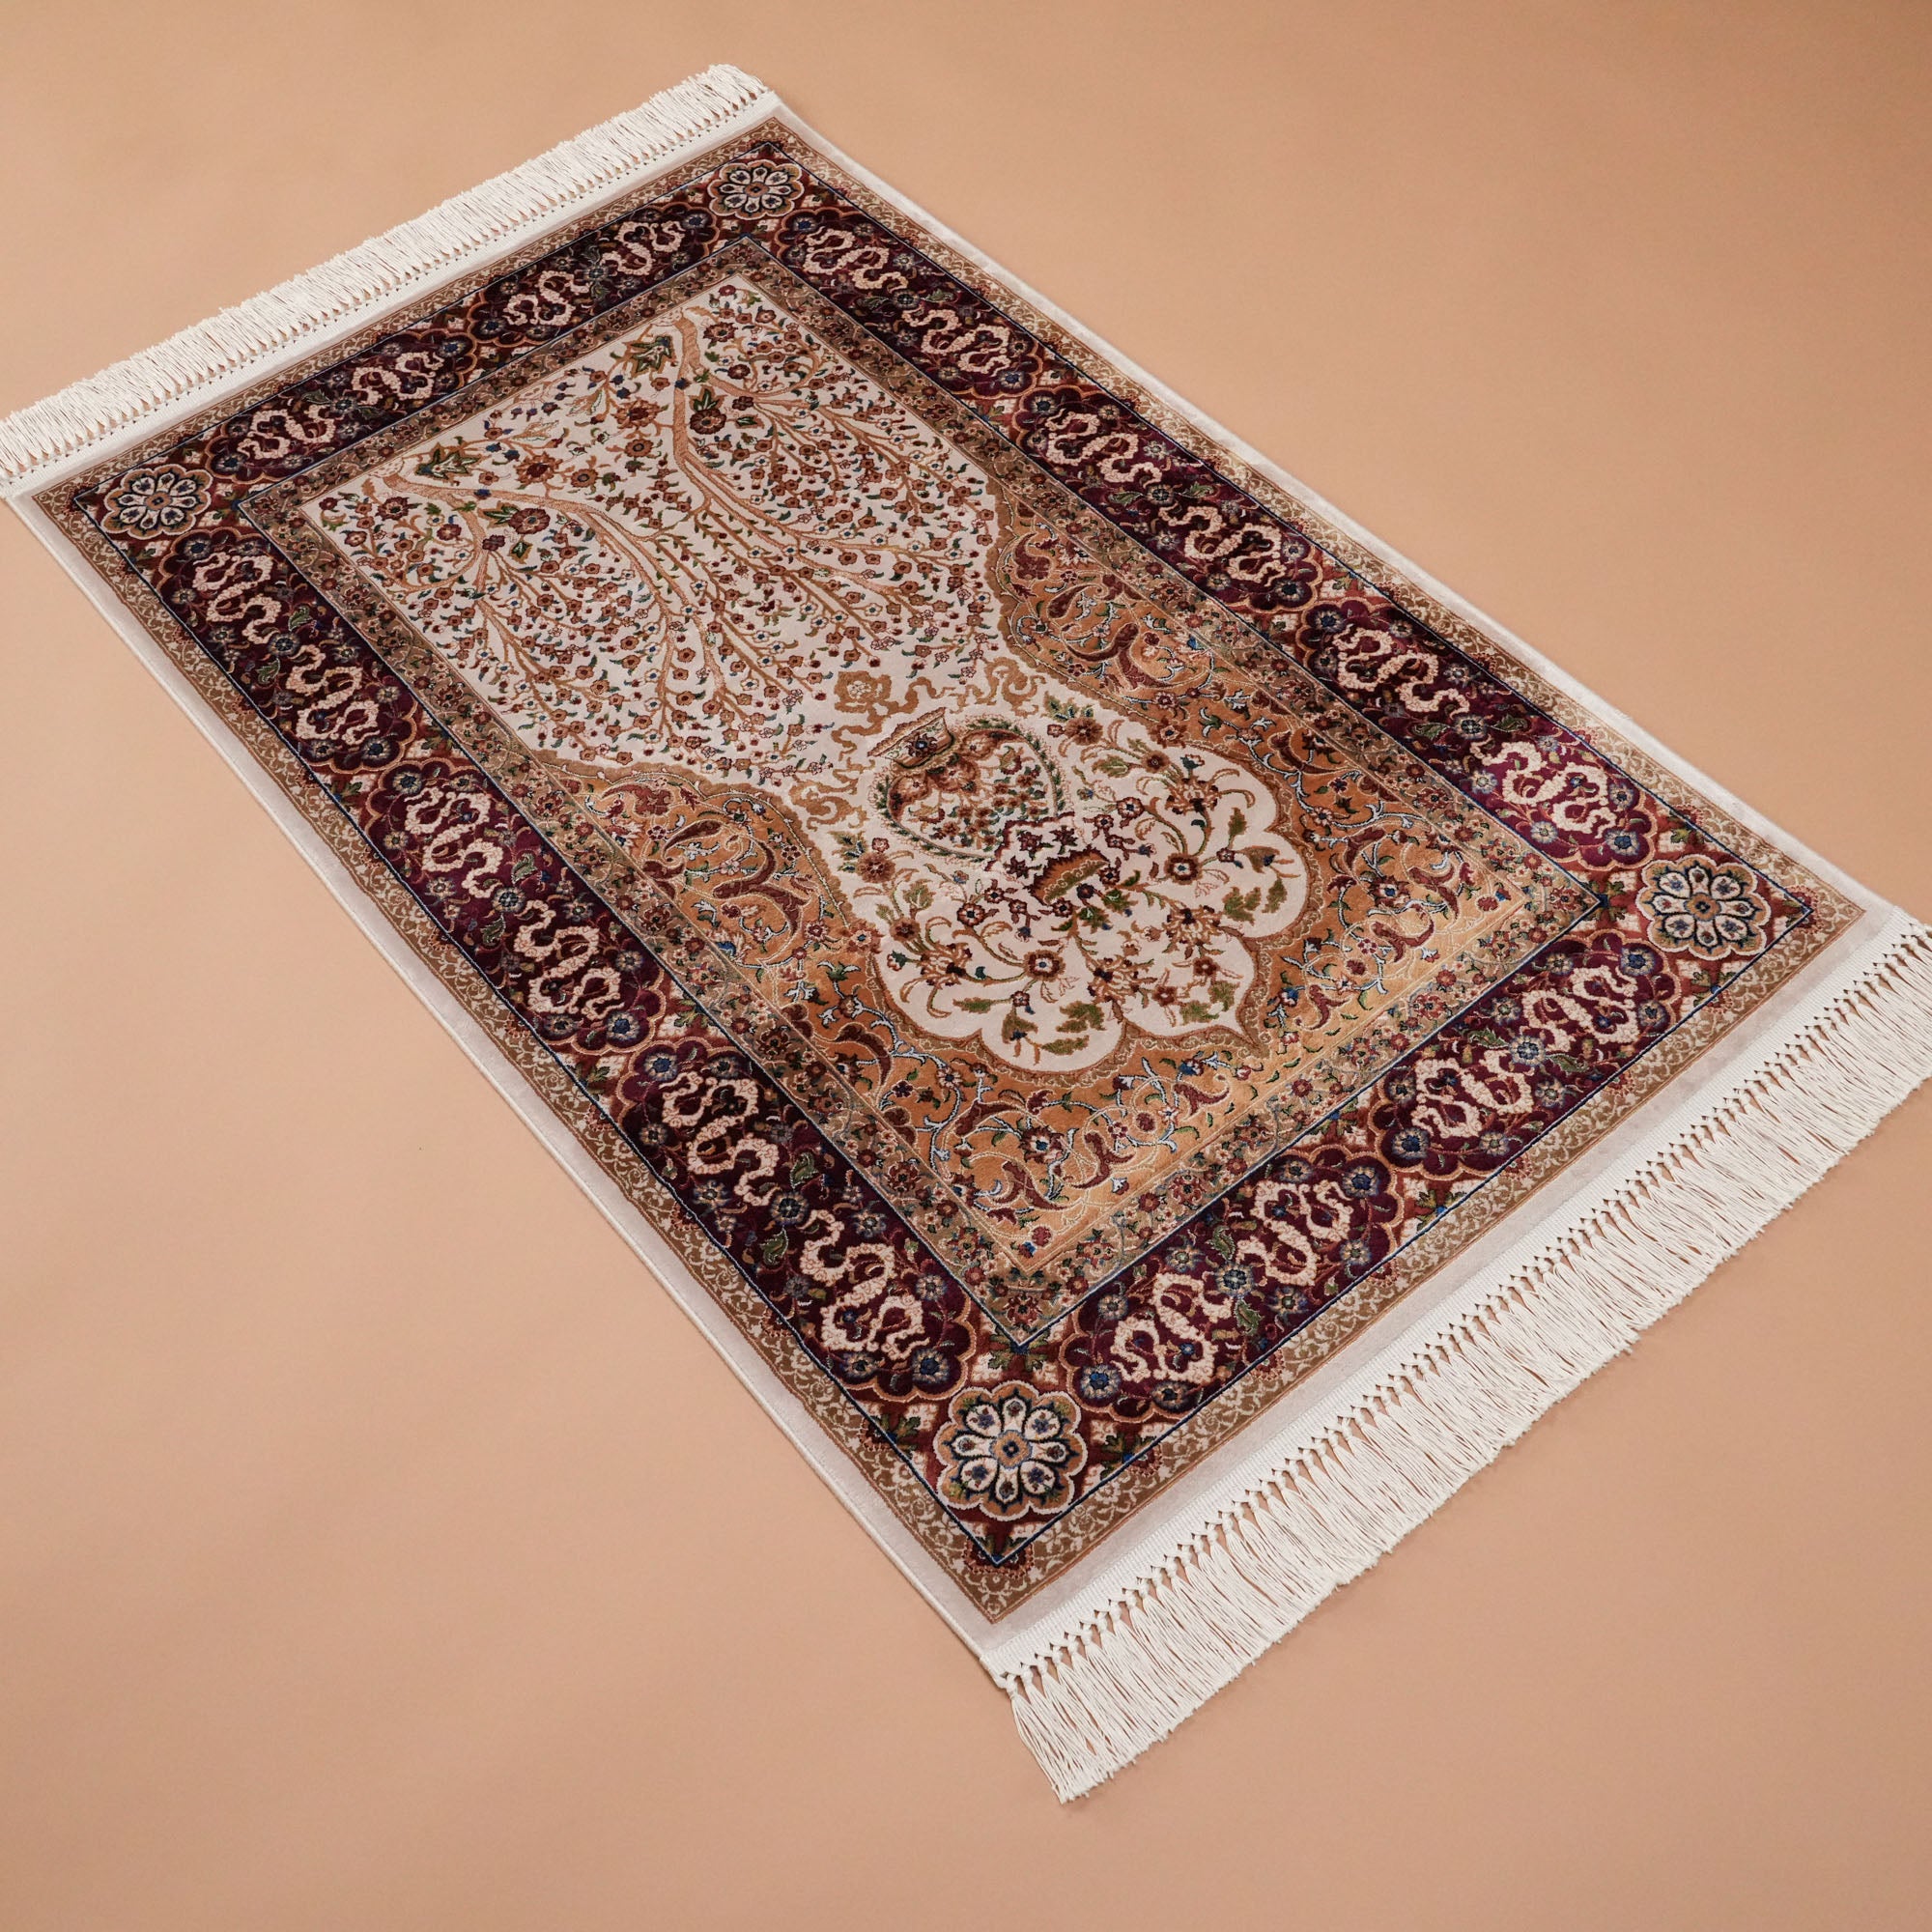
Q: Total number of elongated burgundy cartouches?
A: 10